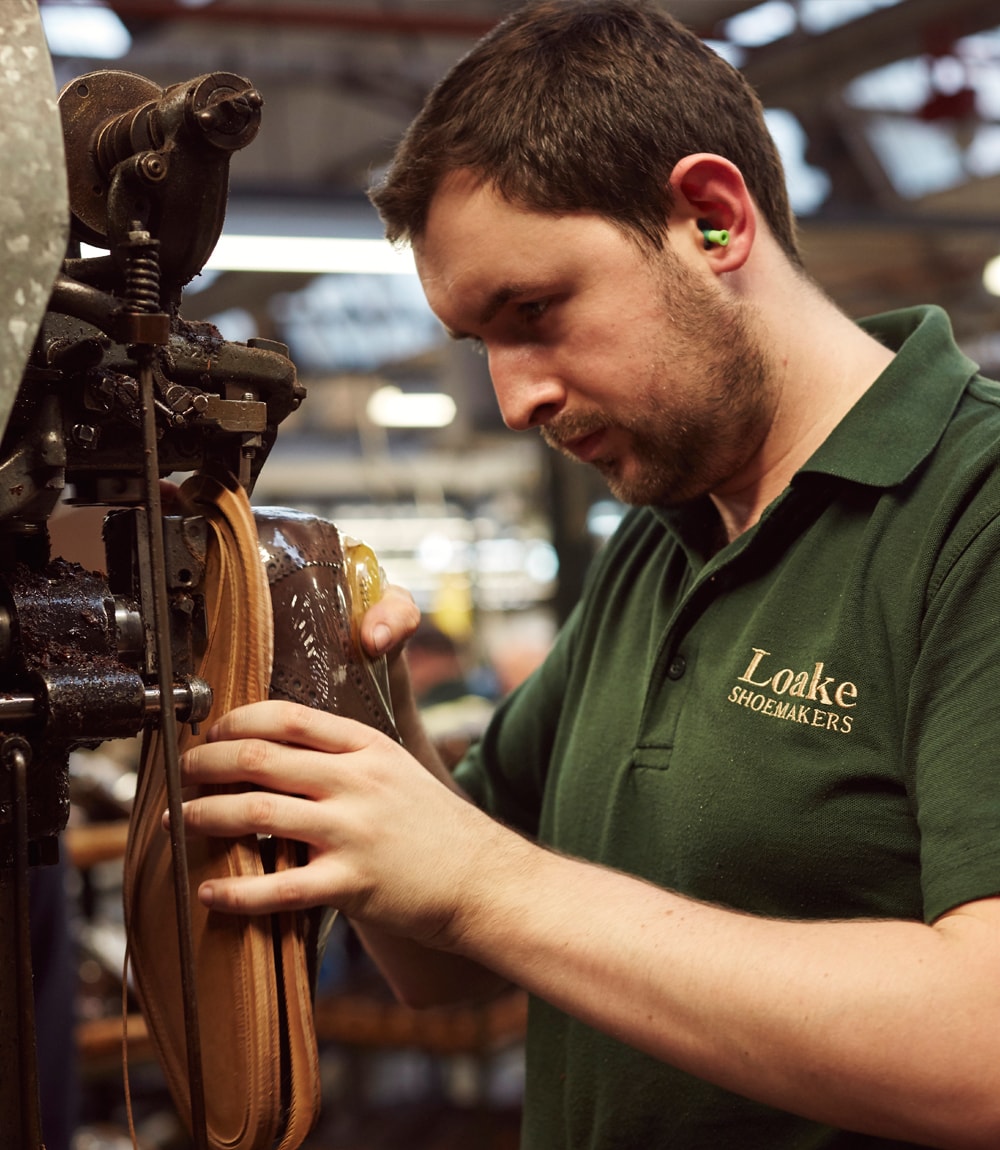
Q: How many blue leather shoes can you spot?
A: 0